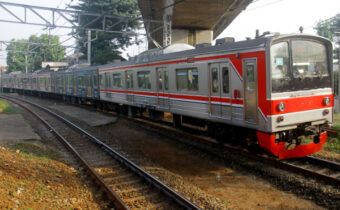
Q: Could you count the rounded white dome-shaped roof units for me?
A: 1